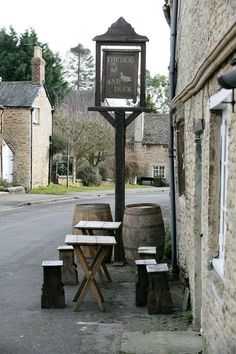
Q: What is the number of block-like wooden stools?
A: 5